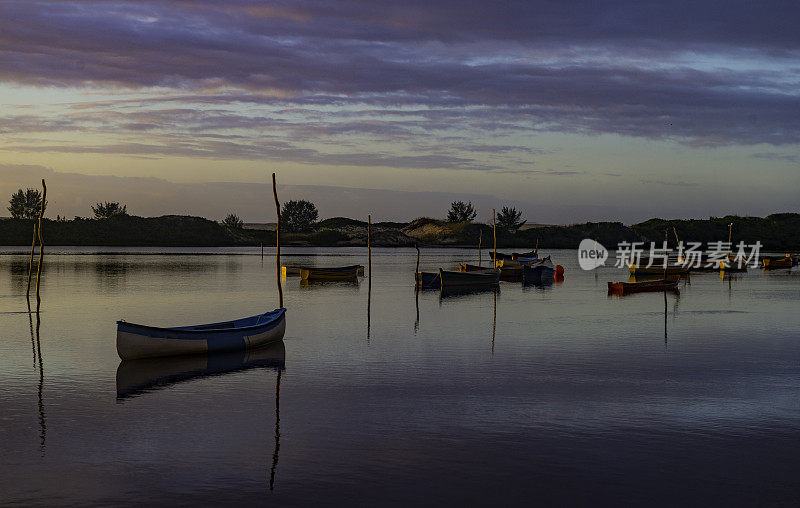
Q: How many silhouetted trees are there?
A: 6